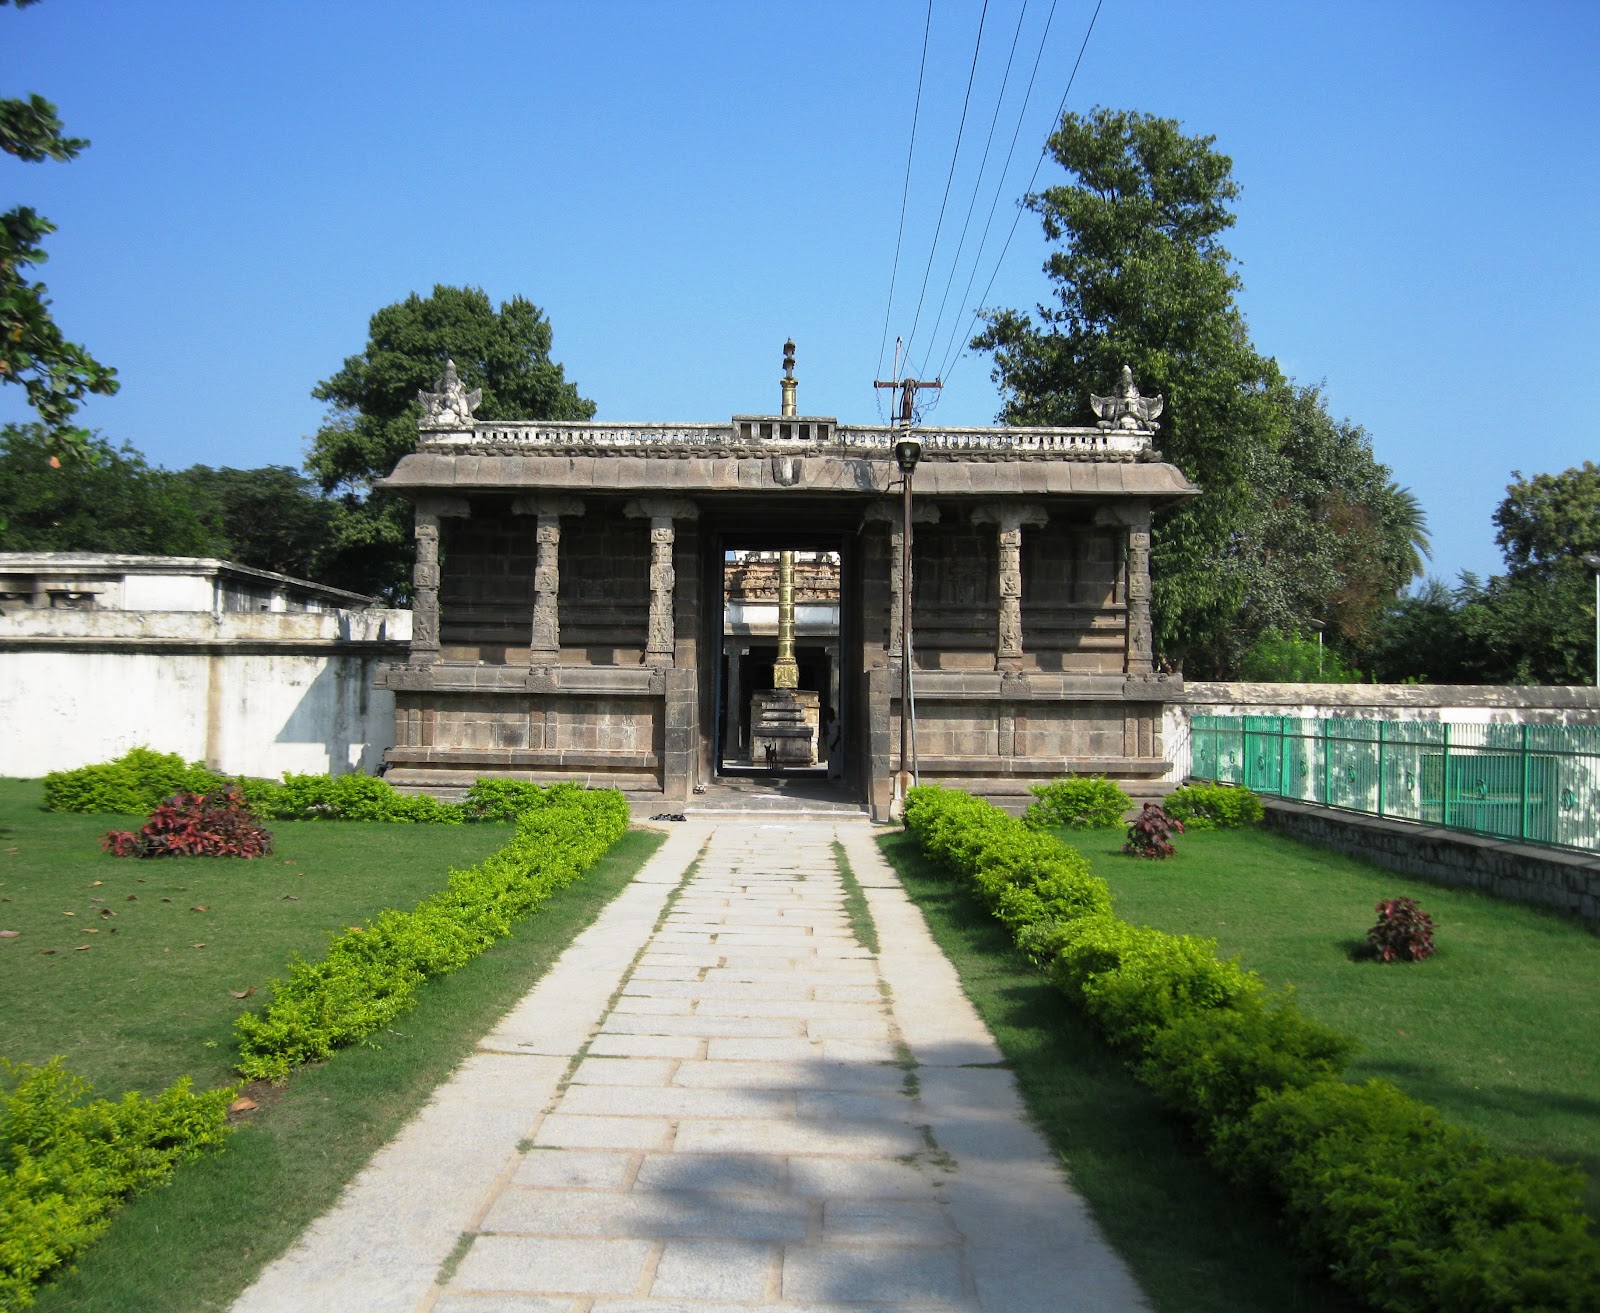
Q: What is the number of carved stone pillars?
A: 6